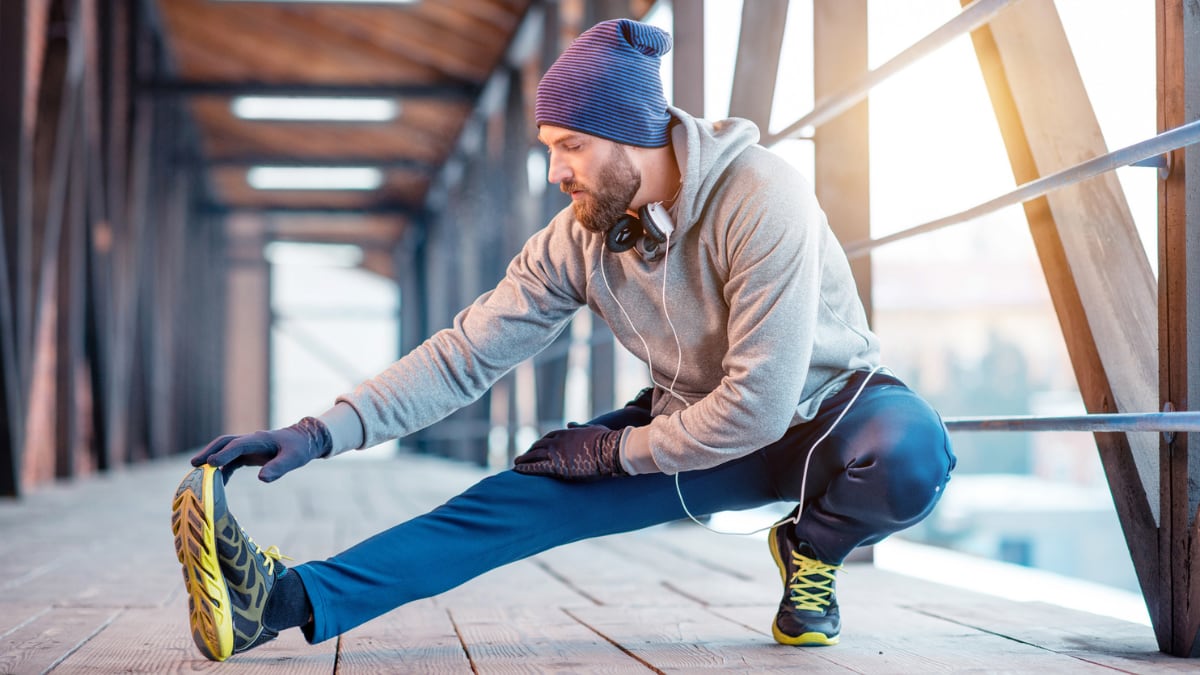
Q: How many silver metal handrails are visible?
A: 3